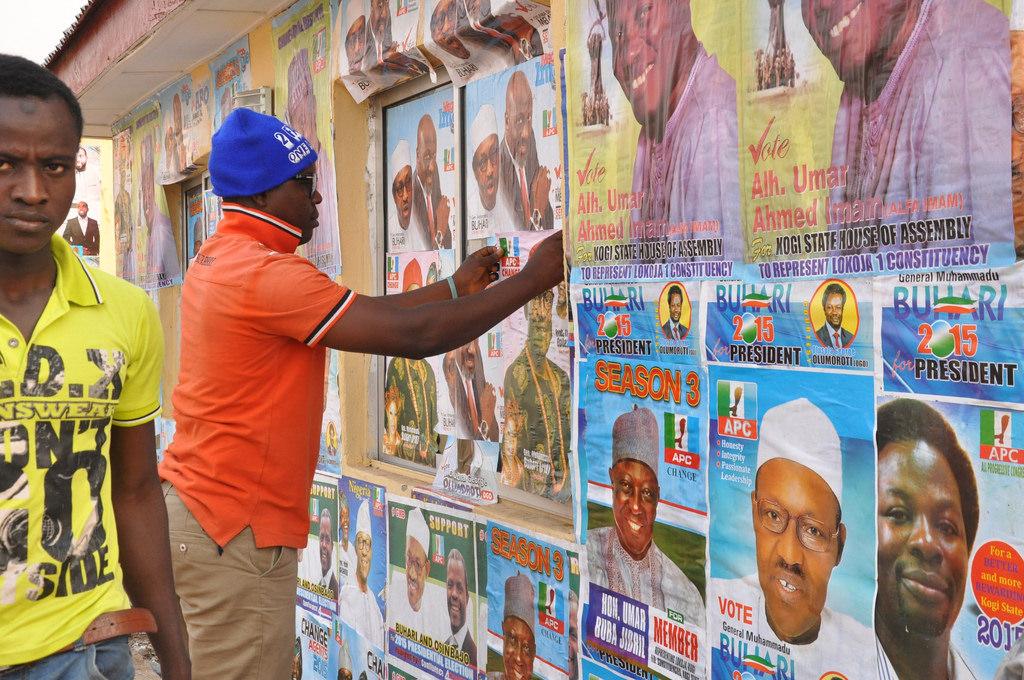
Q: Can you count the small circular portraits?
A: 2